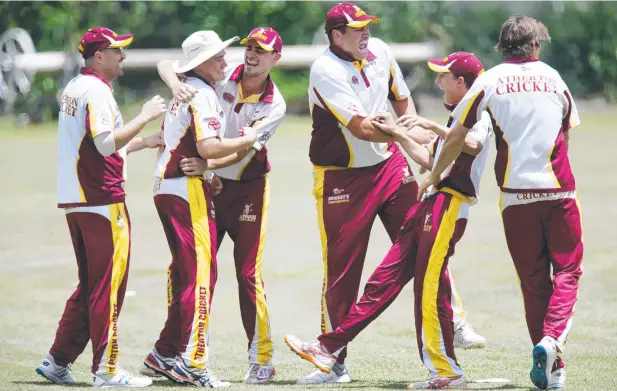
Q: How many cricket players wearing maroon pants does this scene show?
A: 6